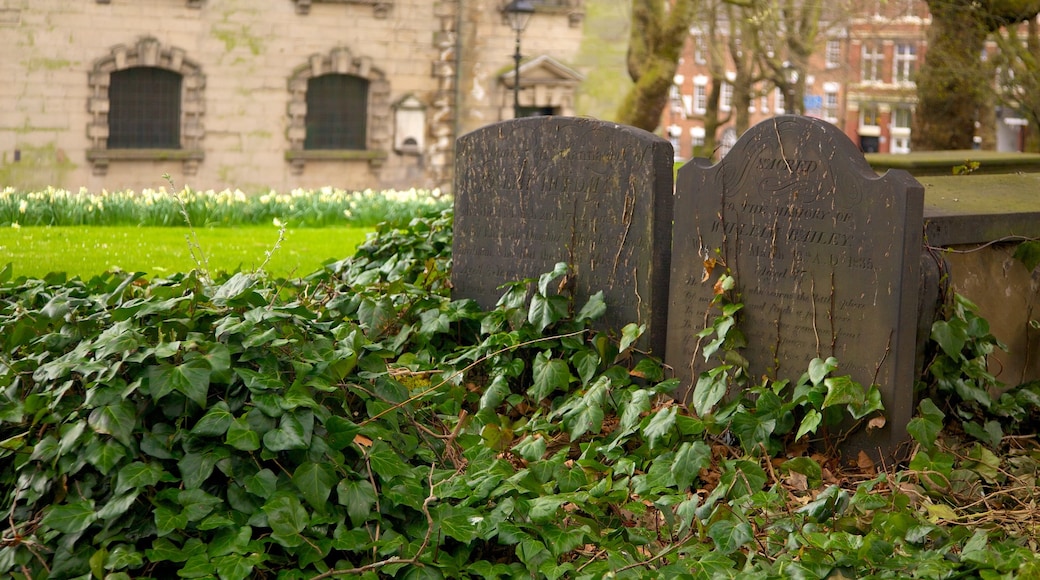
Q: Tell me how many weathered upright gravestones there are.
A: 2